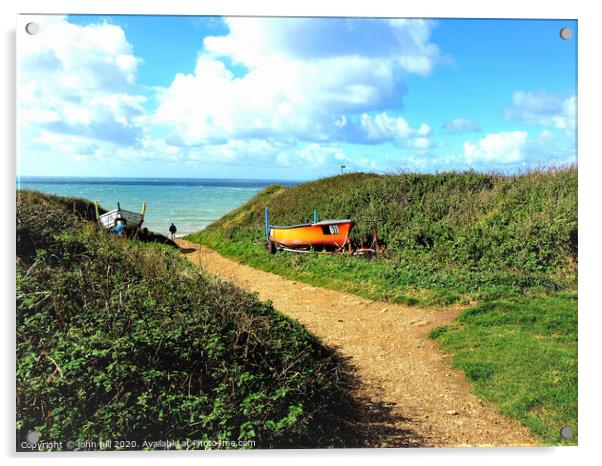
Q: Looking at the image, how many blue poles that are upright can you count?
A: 2